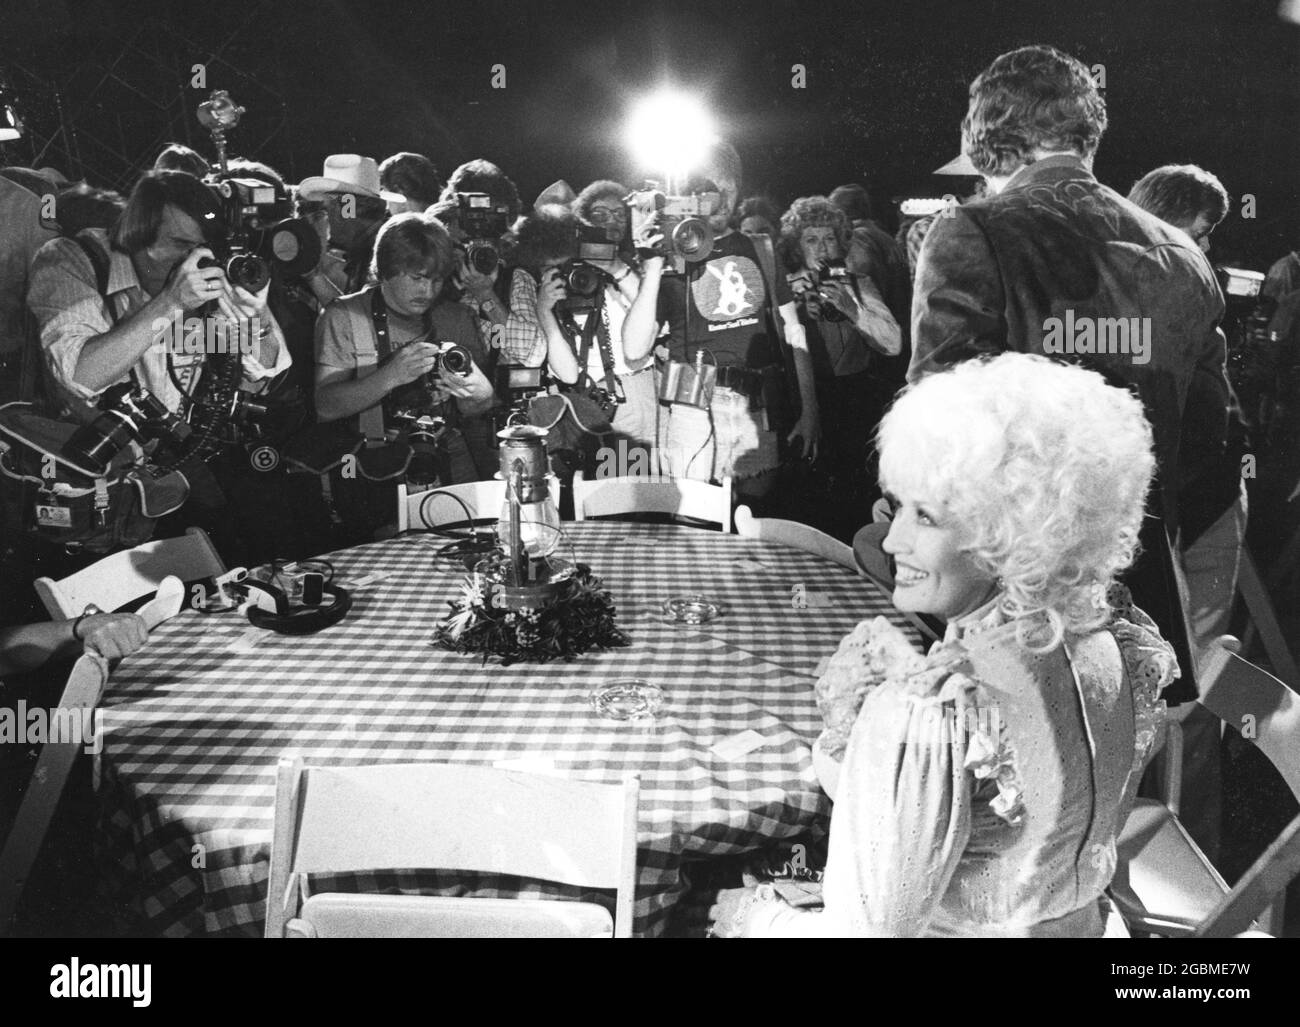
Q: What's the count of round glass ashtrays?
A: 2